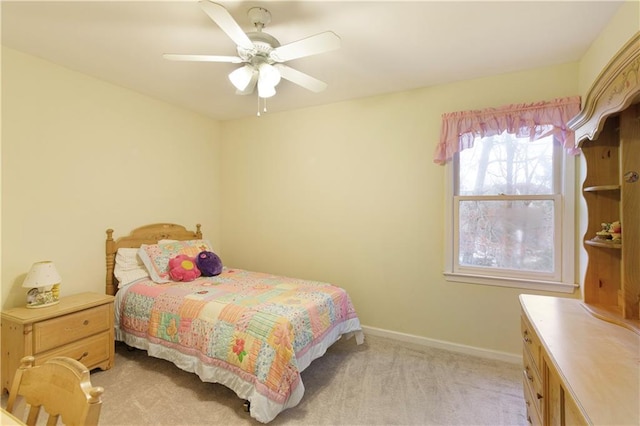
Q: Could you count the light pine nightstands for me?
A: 1